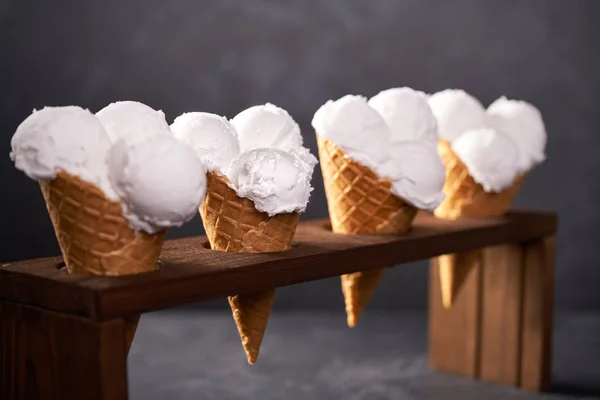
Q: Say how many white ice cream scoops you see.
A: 12